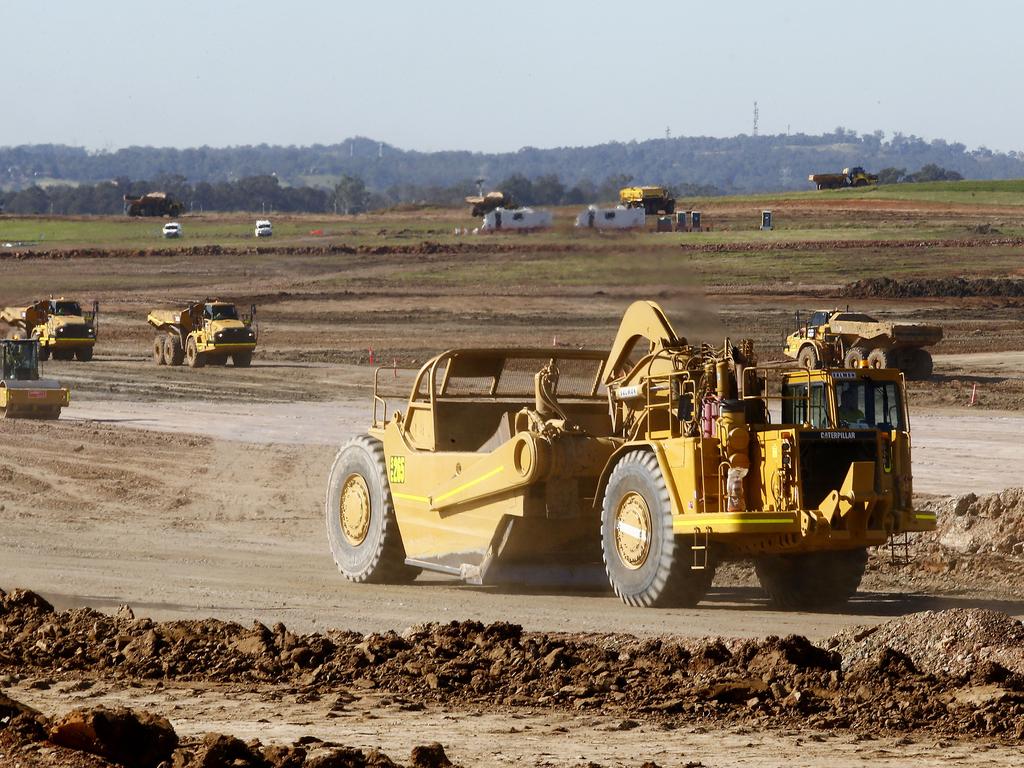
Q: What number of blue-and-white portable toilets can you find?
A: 3